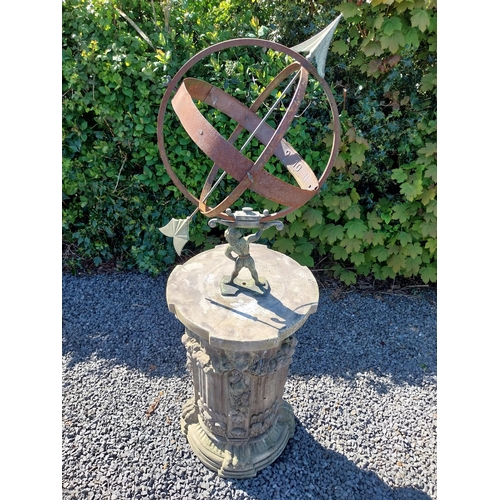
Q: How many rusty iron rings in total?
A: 3